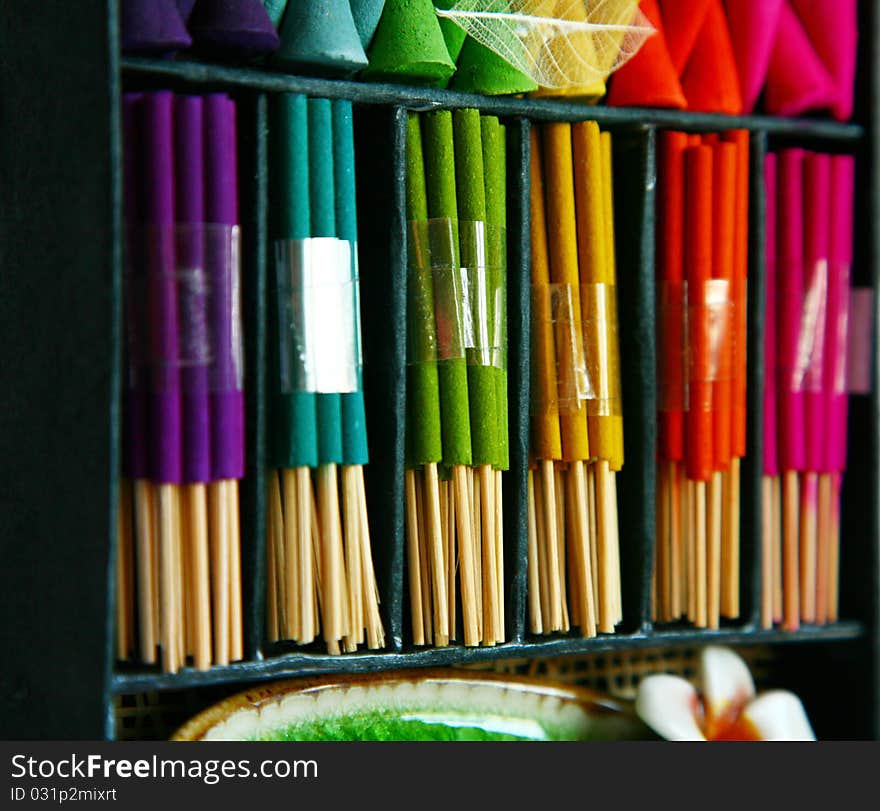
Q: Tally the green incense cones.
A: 3